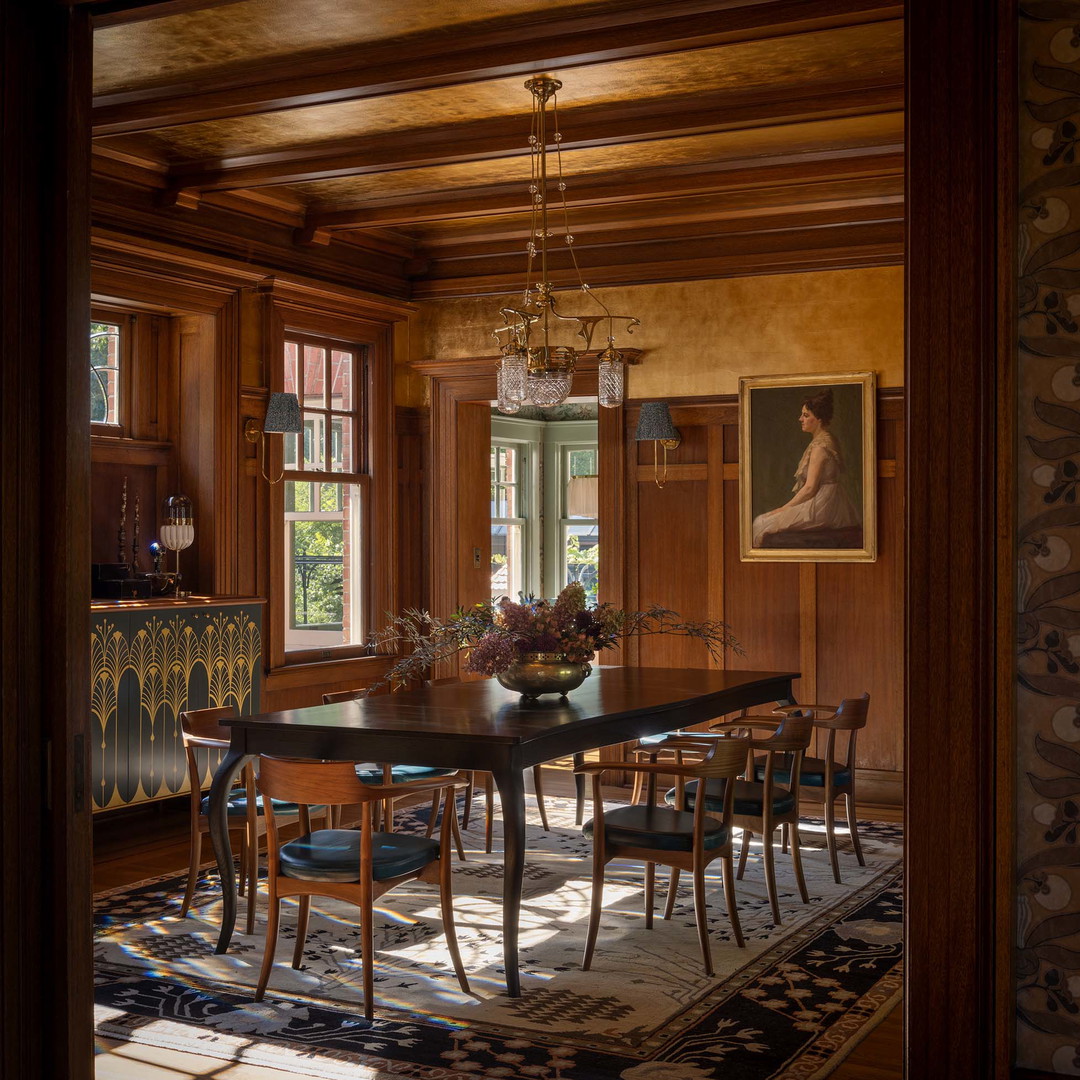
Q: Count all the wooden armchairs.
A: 8